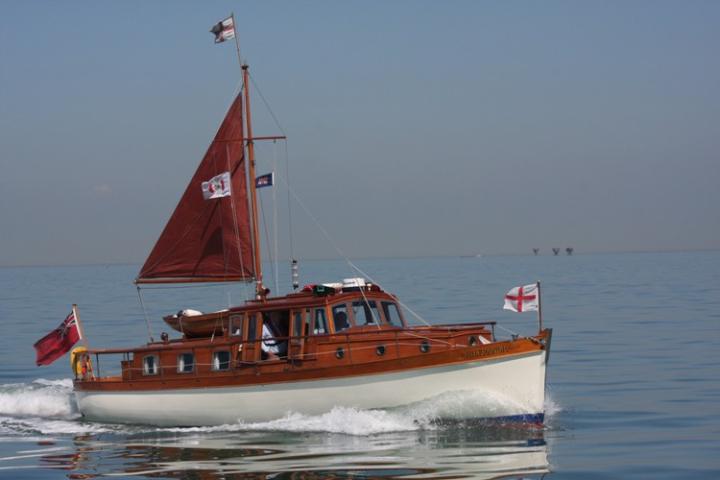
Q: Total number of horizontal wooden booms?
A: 2